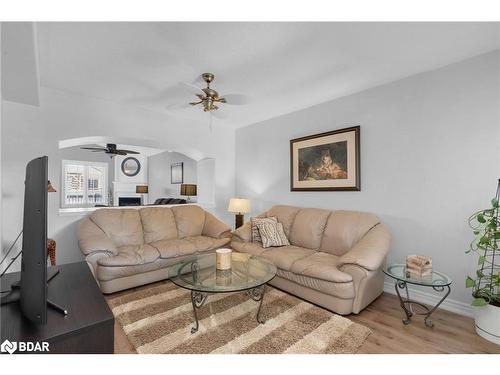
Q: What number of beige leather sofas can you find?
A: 2